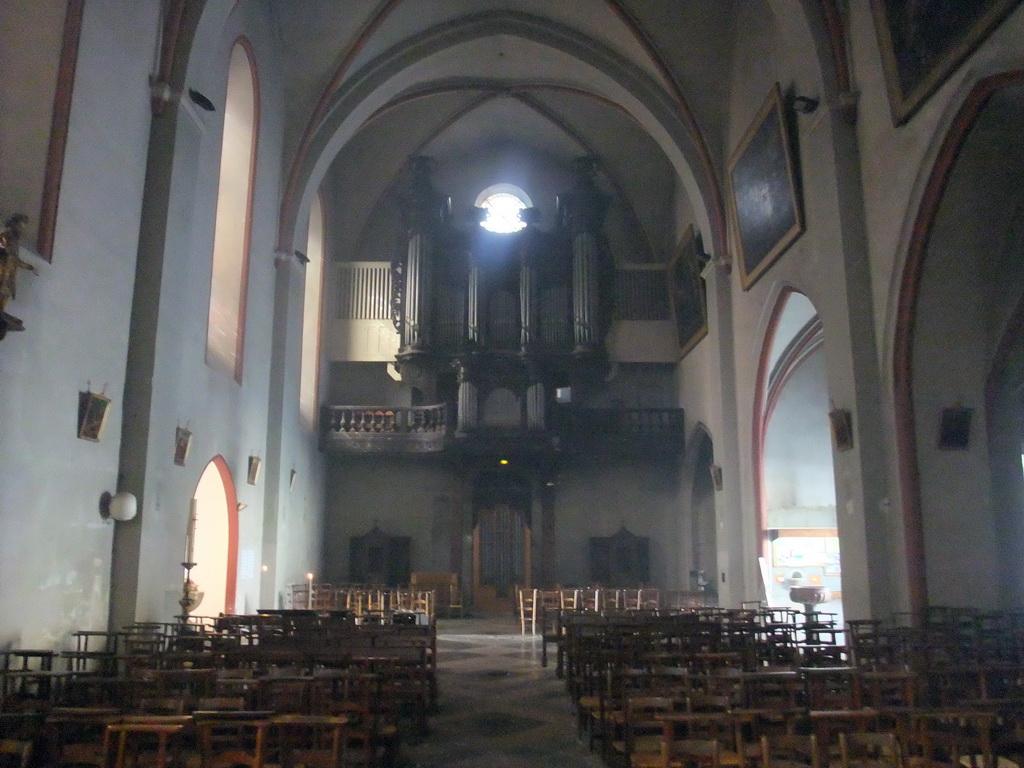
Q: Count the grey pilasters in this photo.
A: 4